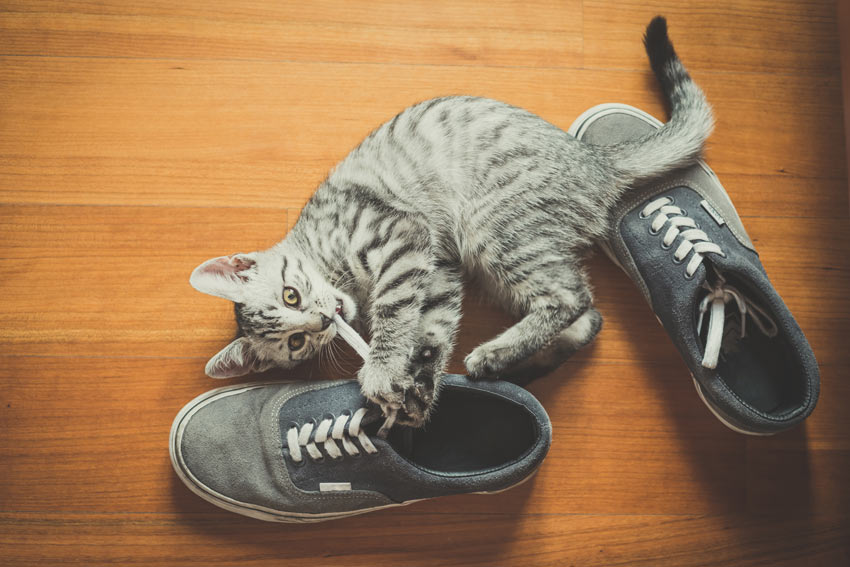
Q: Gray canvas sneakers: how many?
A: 2